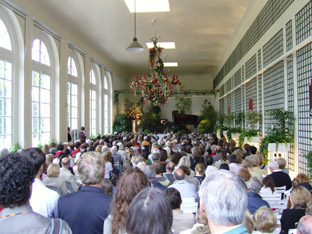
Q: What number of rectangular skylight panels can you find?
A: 3